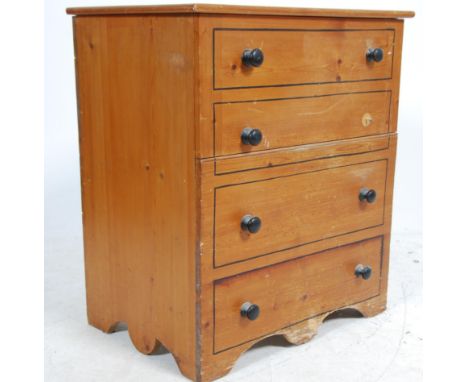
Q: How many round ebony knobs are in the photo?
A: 7